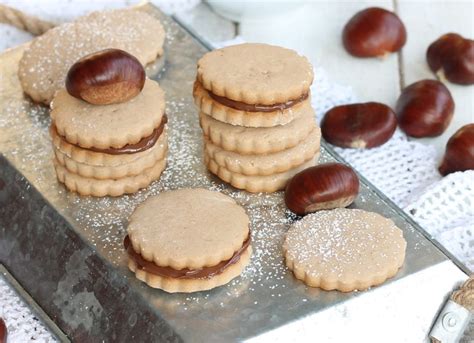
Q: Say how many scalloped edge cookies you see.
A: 14